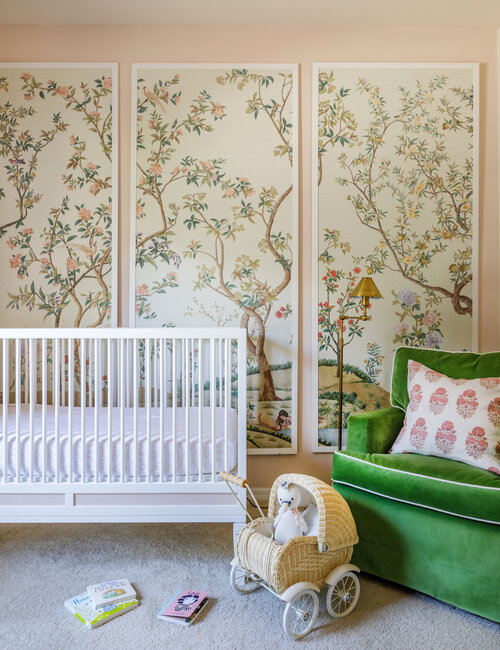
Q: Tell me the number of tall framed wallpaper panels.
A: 3